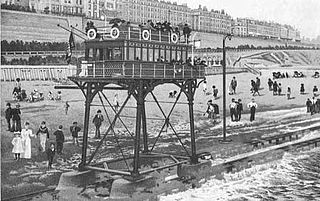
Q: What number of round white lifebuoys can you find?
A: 4